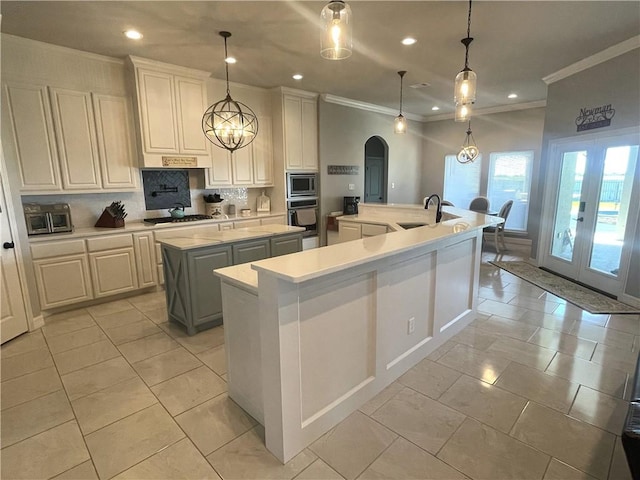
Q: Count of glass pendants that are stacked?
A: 2